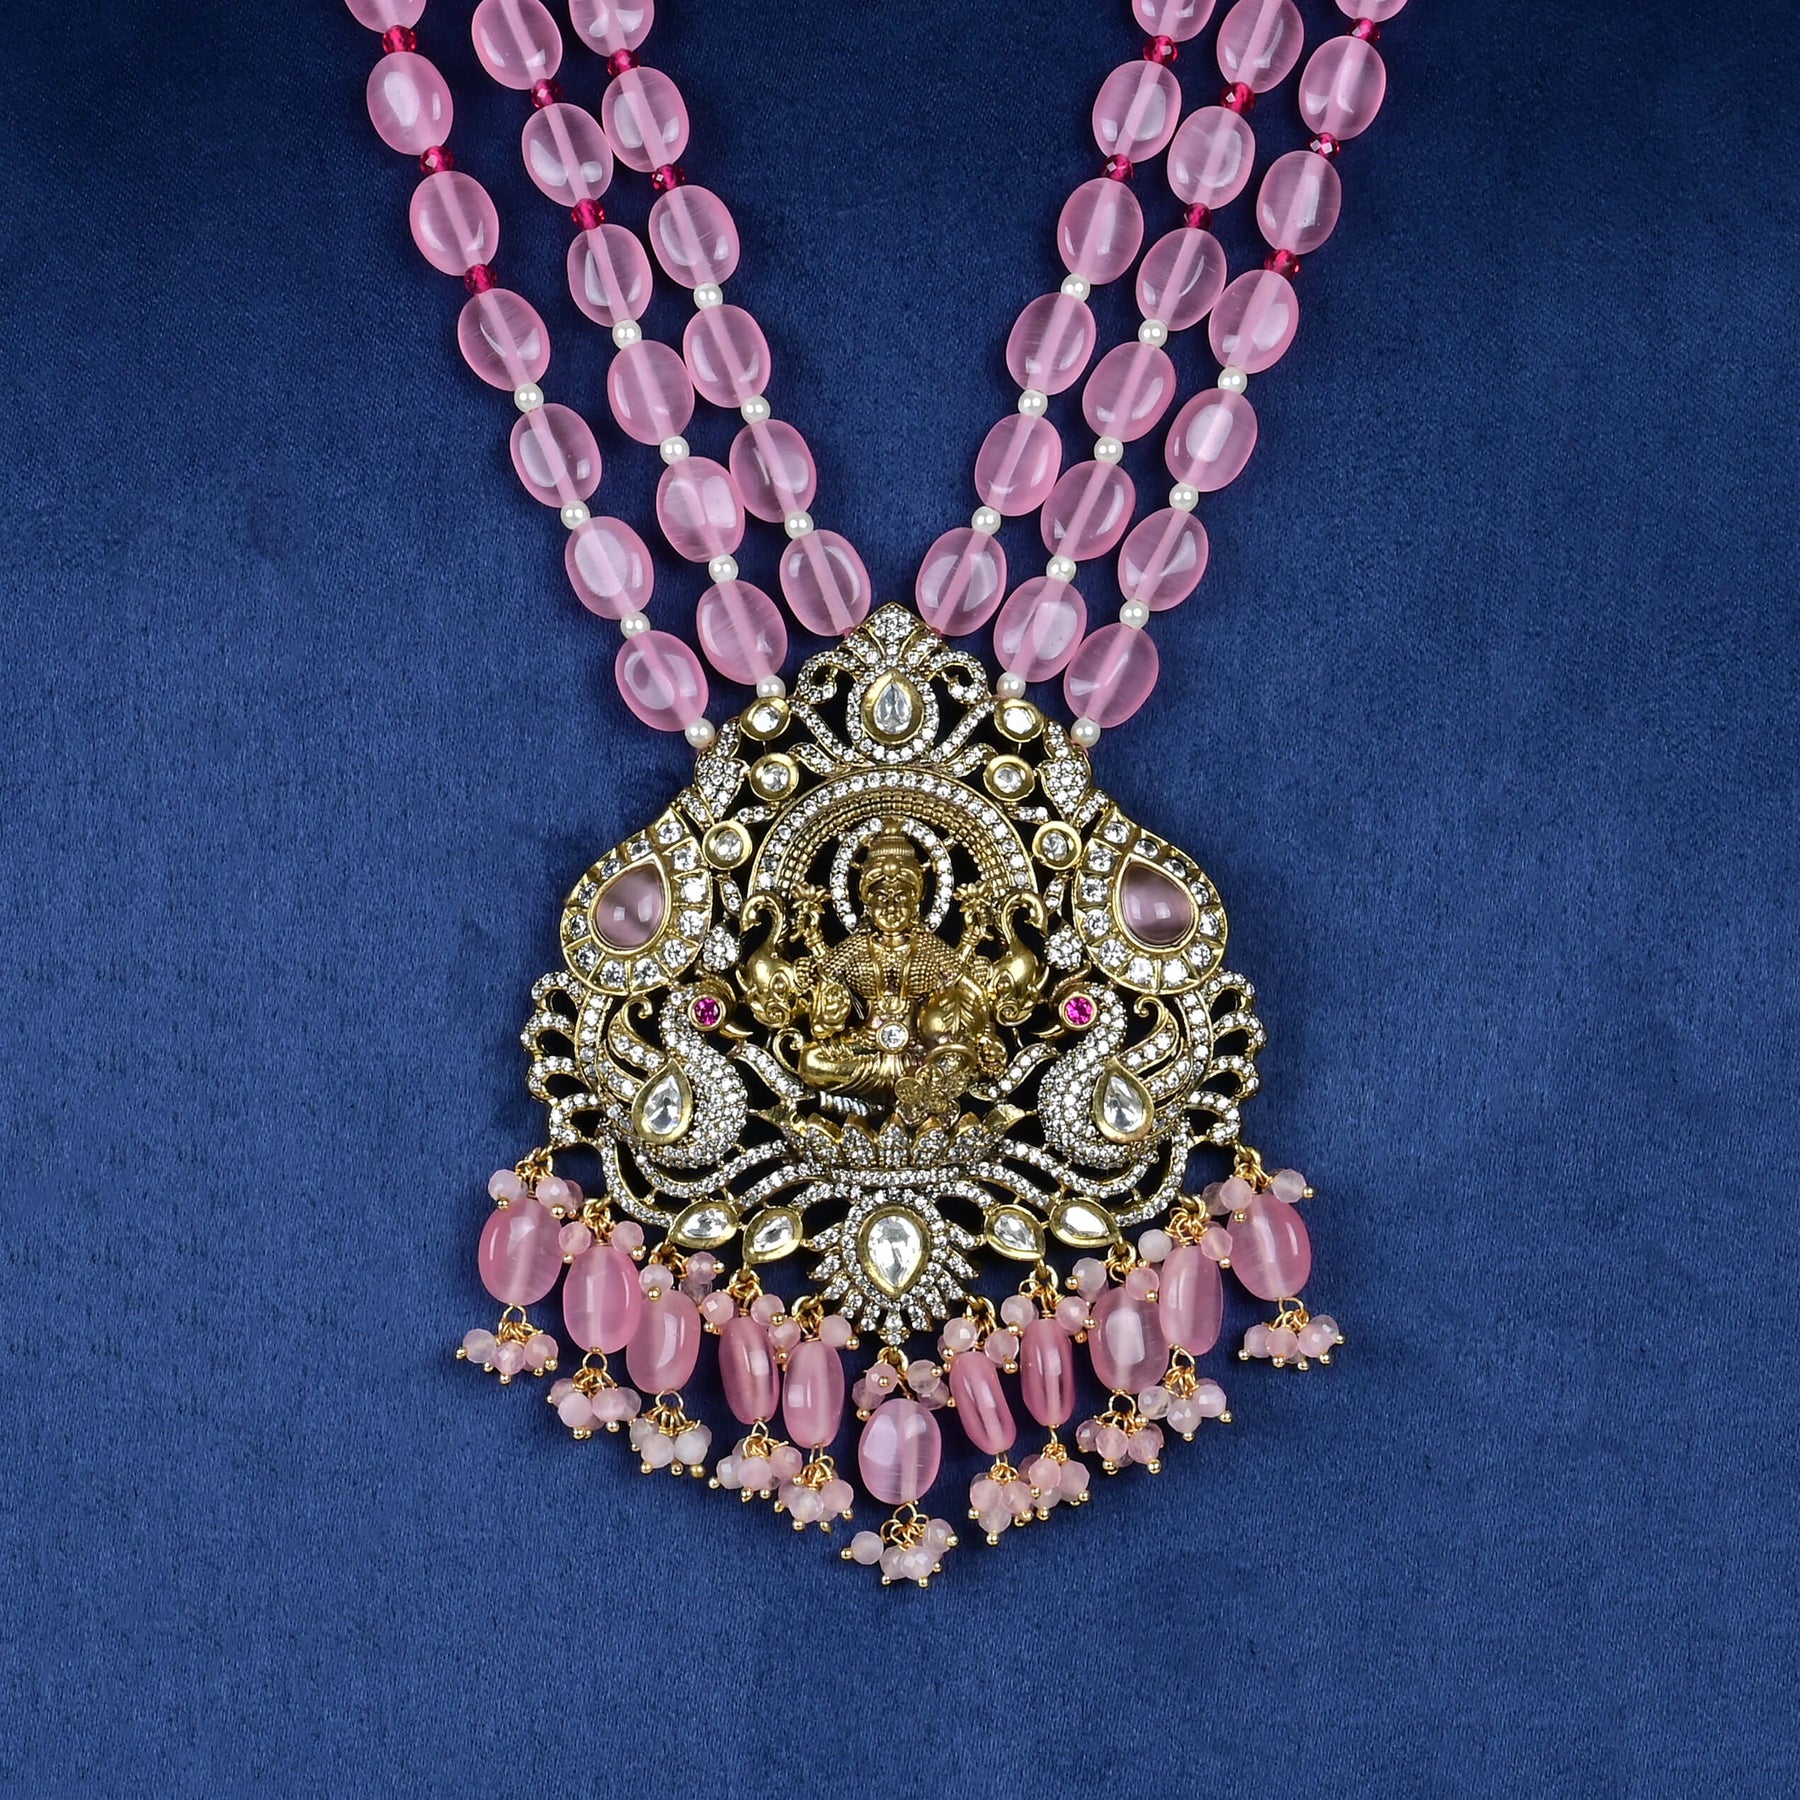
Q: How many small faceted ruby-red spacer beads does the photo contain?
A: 14